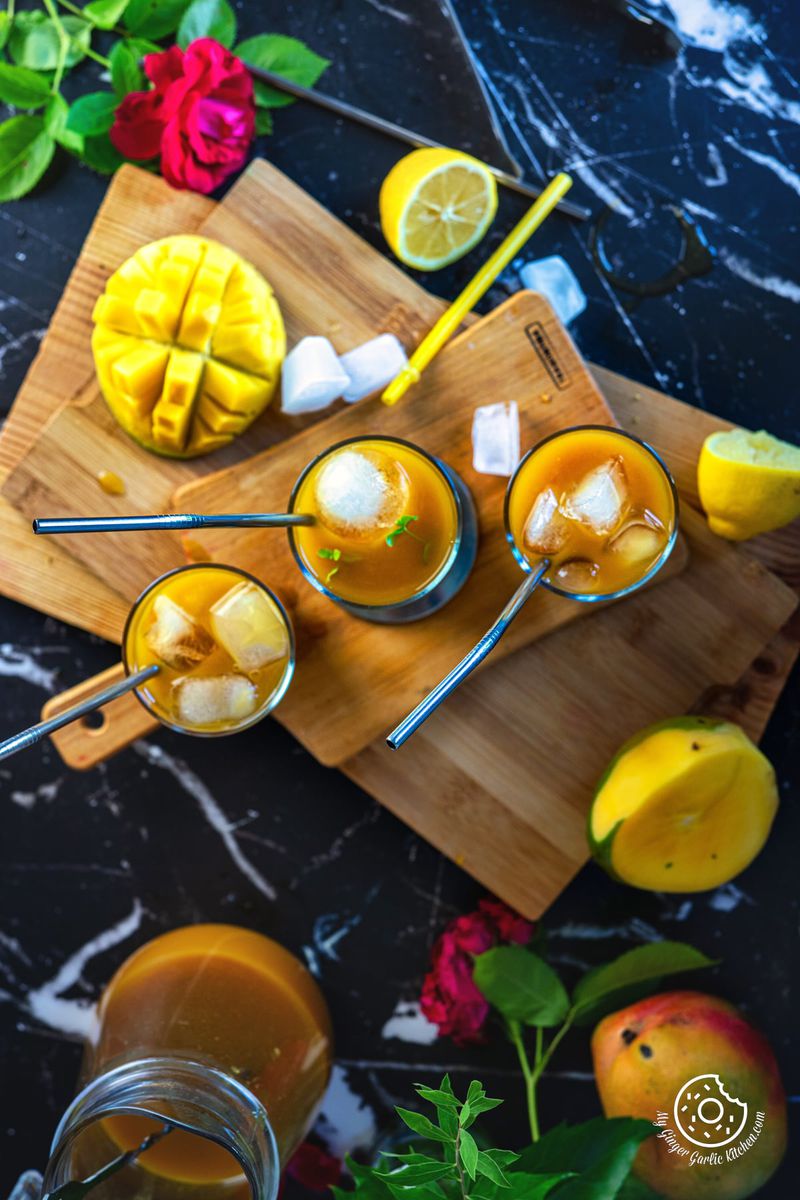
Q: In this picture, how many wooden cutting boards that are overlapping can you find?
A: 3